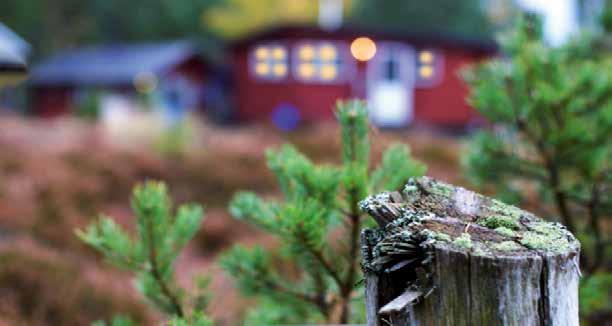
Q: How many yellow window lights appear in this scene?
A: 10